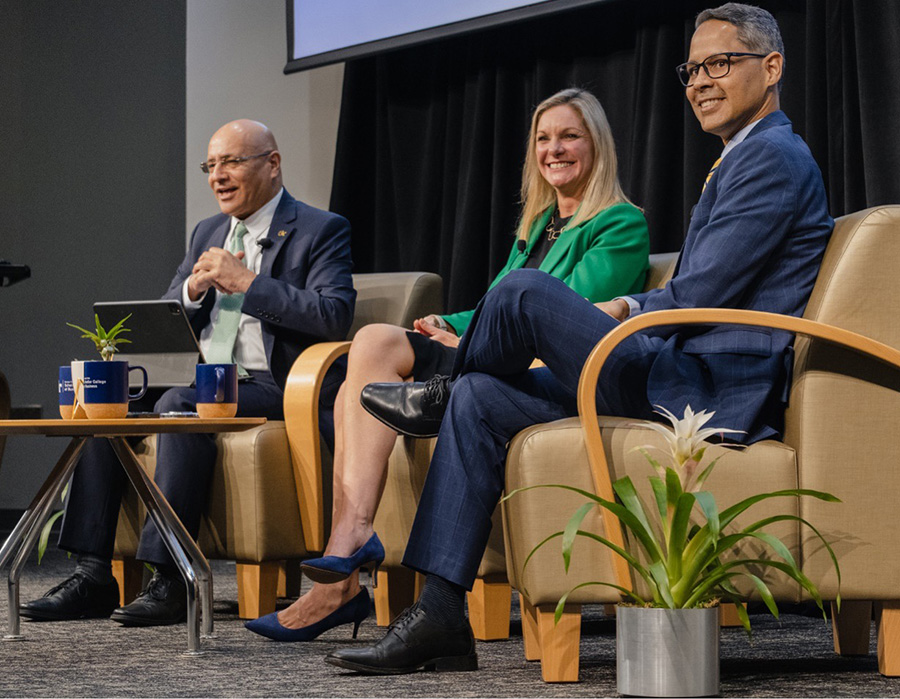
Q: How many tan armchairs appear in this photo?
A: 3